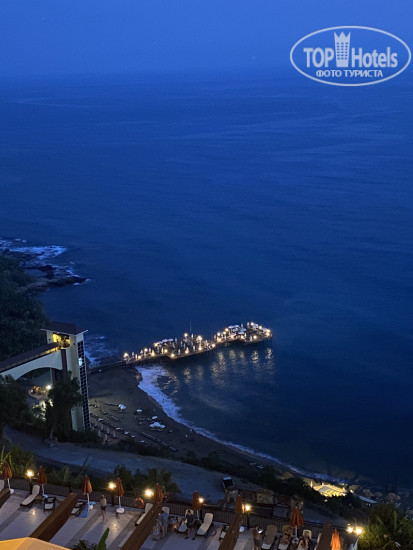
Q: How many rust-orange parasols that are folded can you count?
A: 9